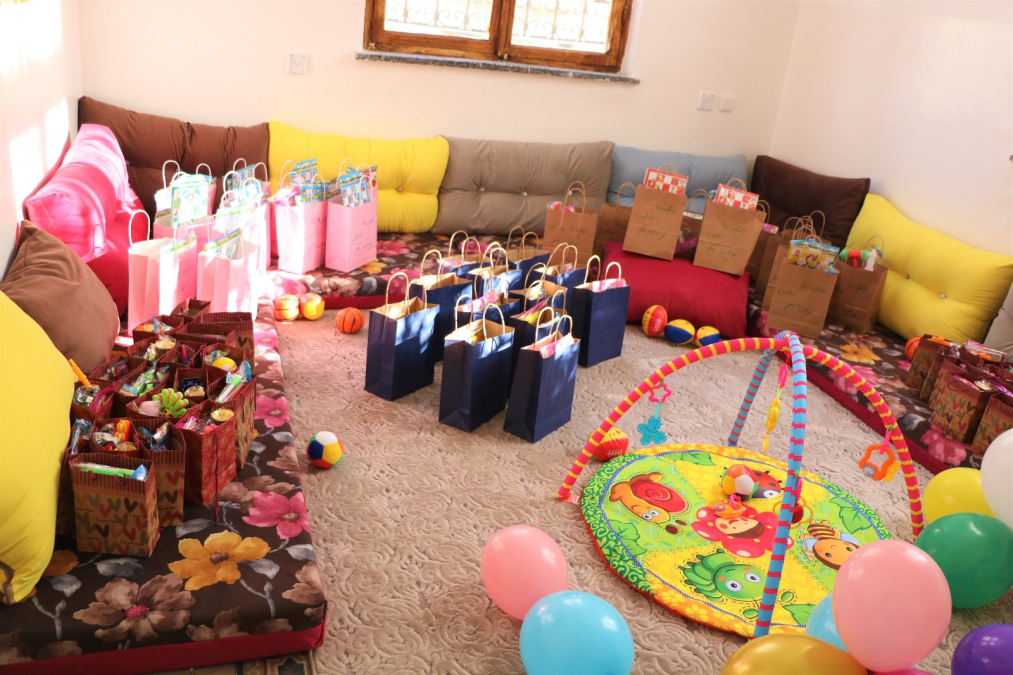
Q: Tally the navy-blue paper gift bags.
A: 12